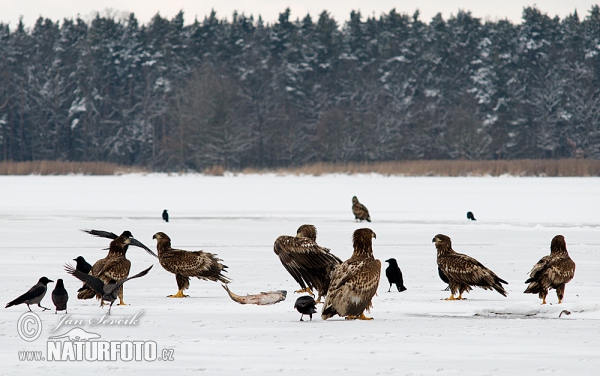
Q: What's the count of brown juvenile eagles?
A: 7